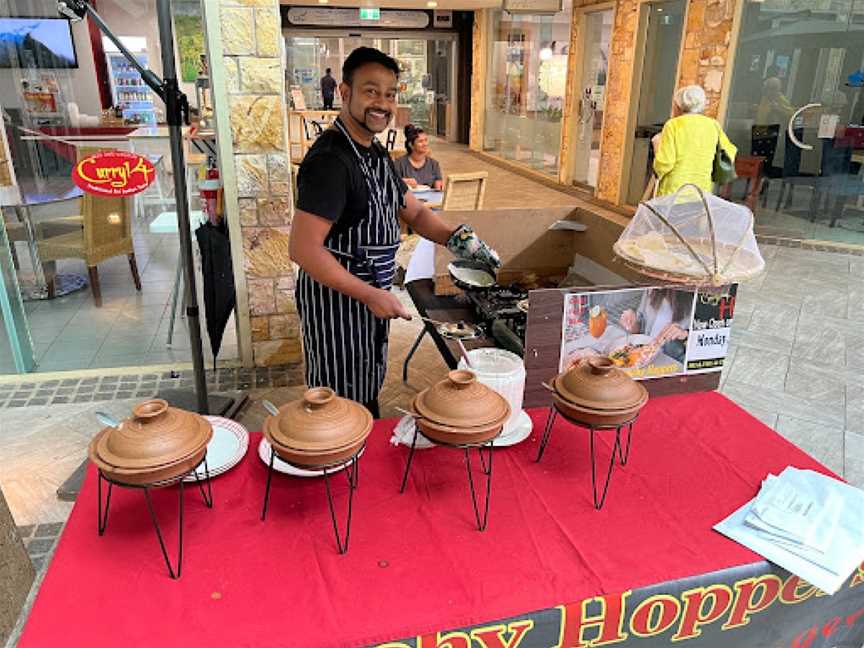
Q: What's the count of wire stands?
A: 4